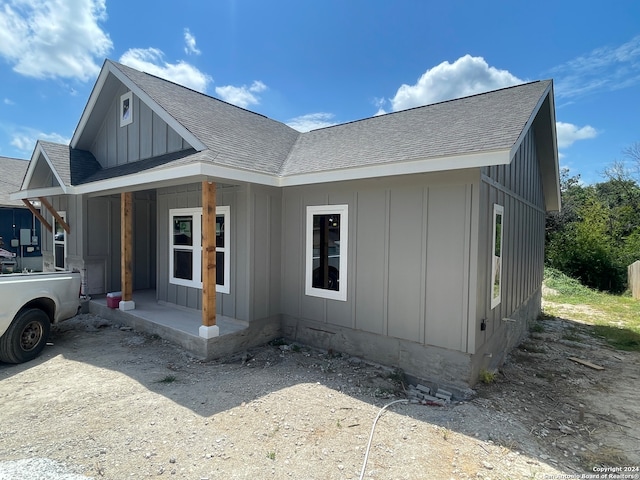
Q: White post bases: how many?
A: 2